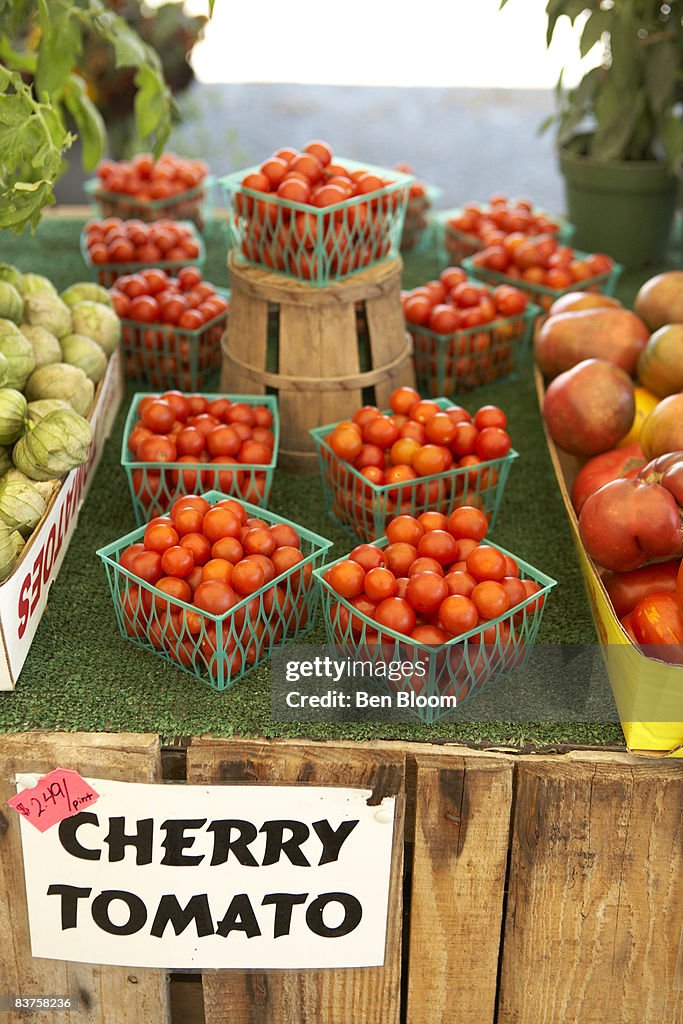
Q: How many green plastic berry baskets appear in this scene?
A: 12